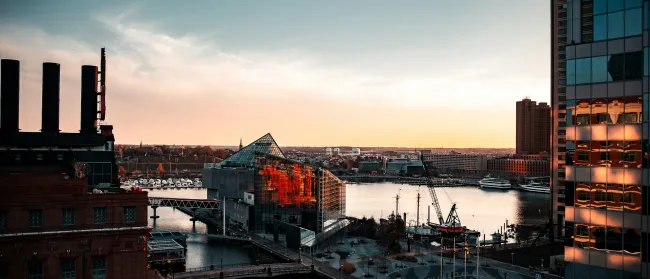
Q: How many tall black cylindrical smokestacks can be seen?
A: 3